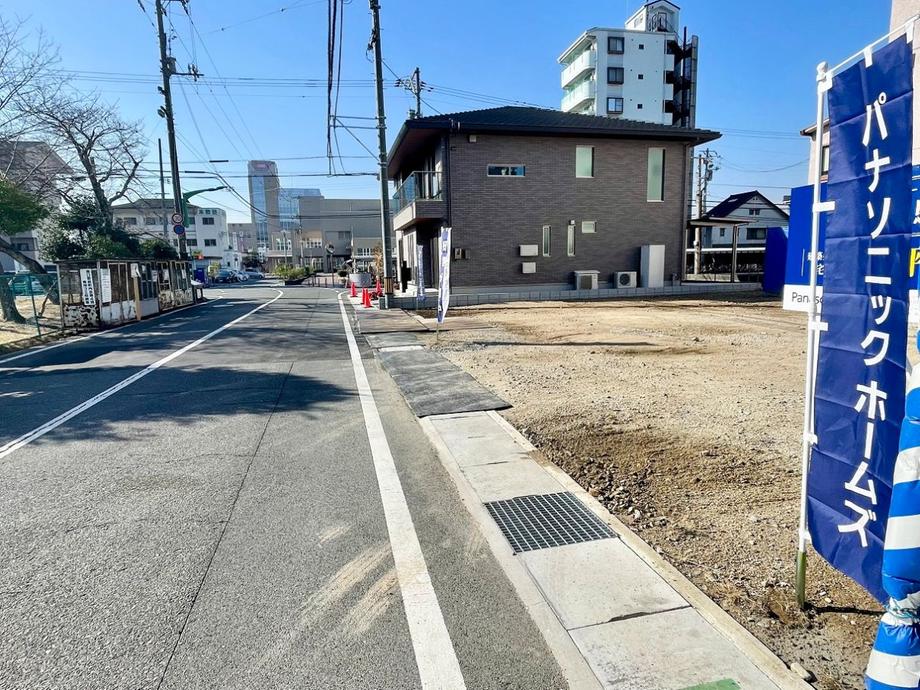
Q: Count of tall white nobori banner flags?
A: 2